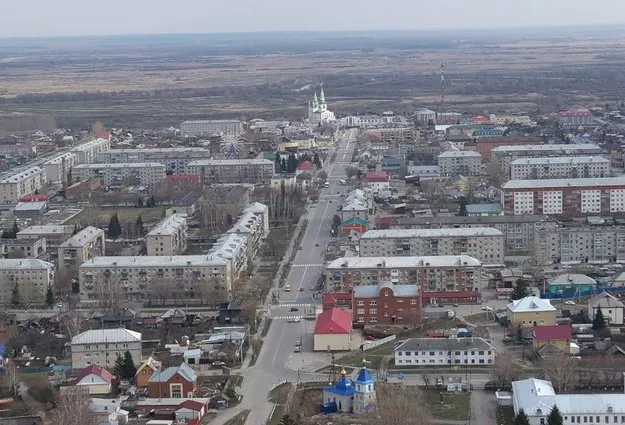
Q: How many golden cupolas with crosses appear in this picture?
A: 2